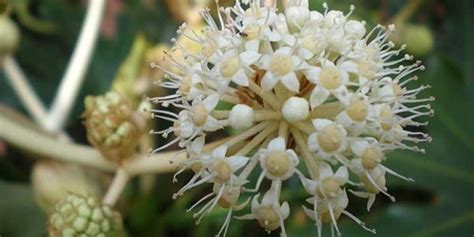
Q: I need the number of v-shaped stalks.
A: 1